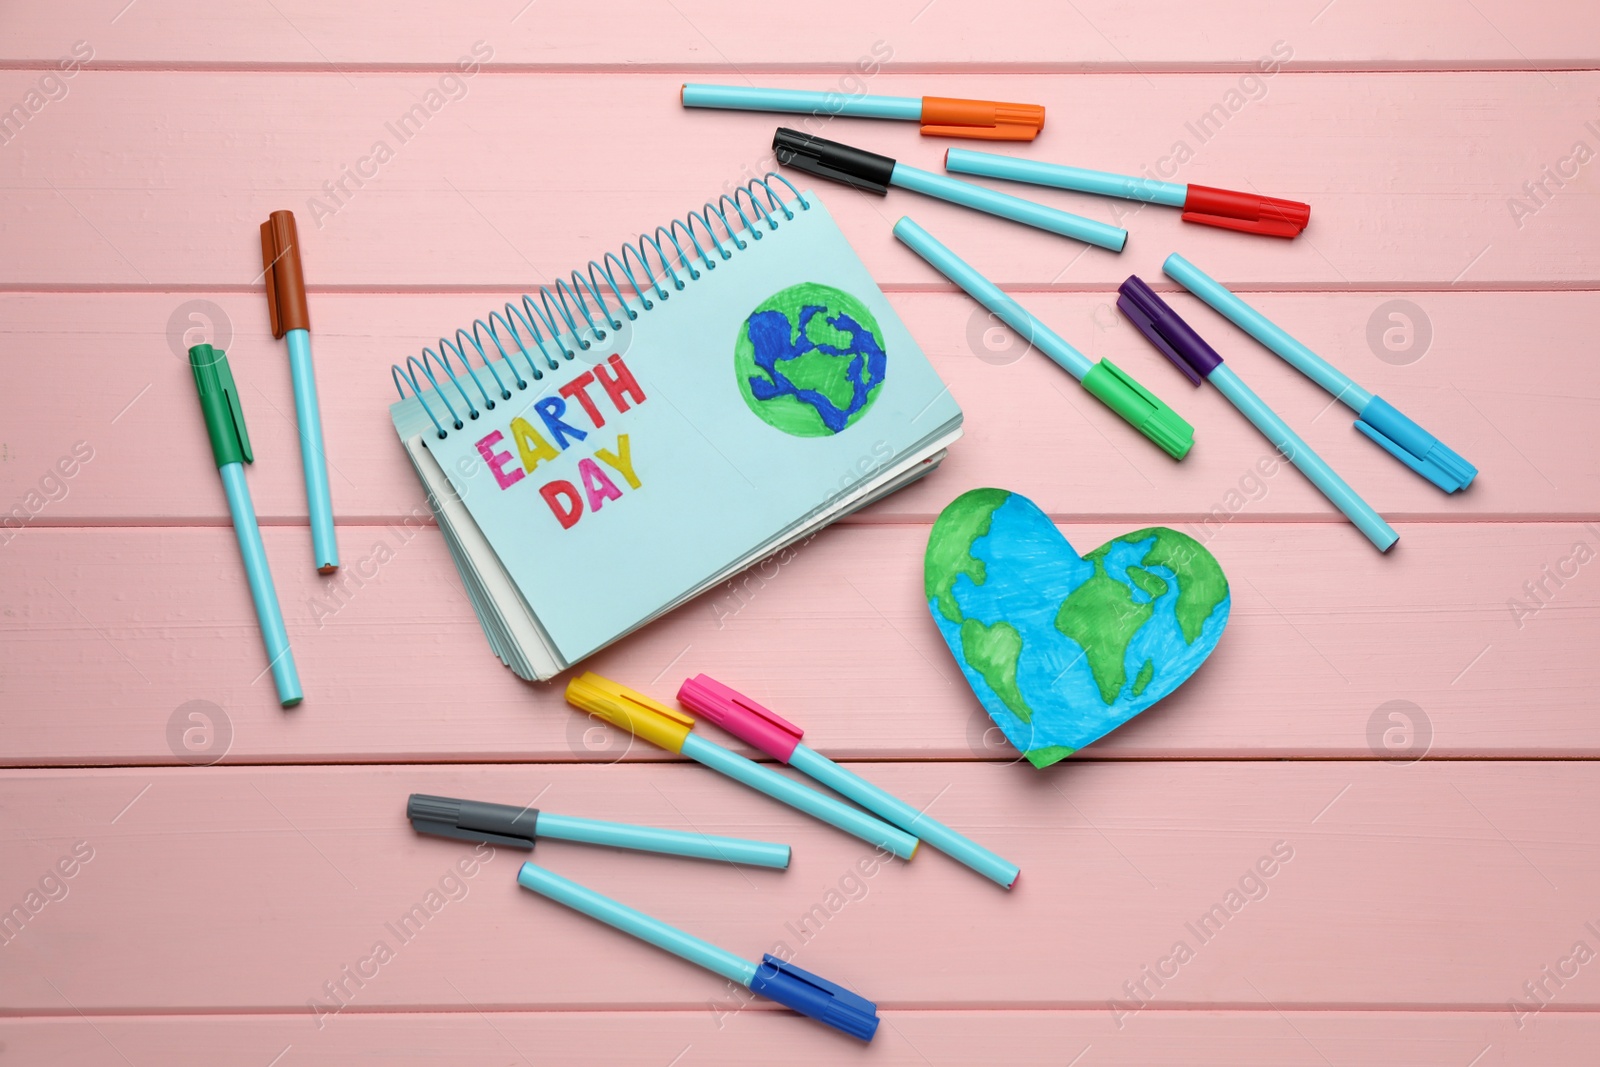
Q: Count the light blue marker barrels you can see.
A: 12